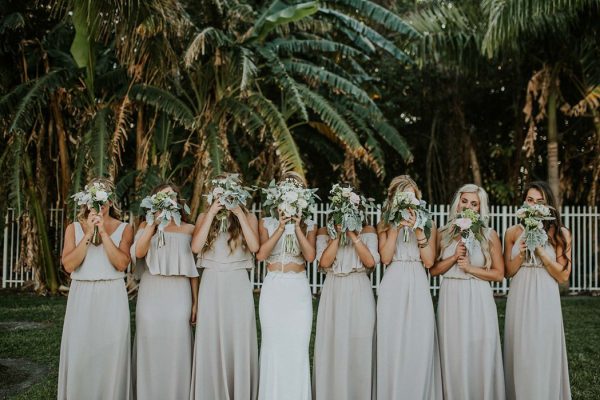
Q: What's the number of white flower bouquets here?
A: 8